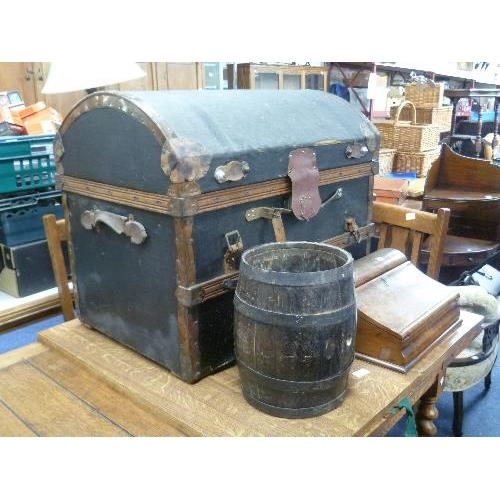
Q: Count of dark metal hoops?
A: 4